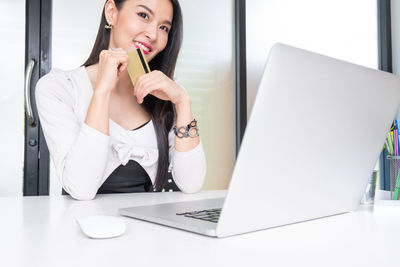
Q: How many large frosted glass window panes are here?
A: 3